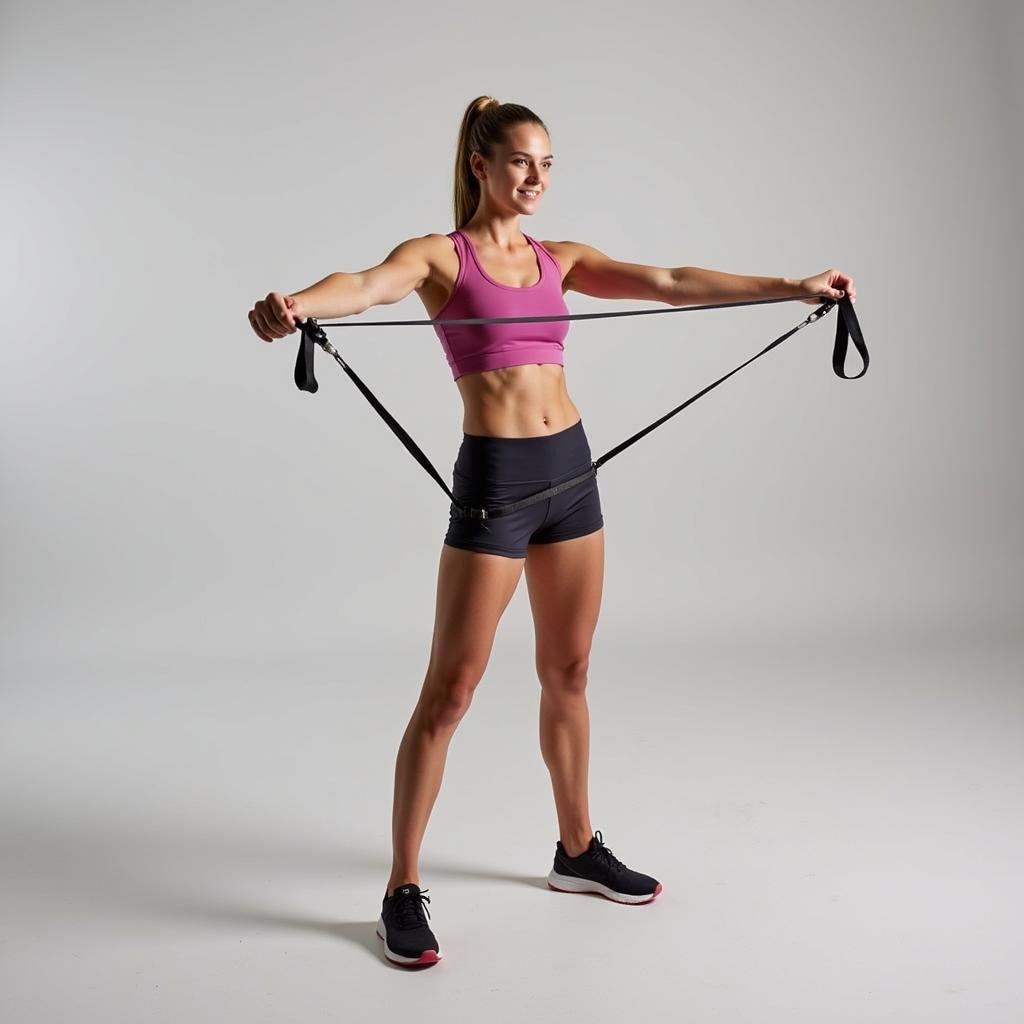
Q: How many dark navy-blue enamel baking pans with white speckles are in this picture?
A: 0